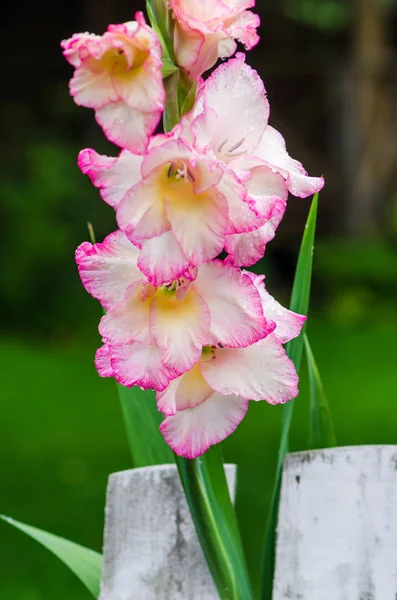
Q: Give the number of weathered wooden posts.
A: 2